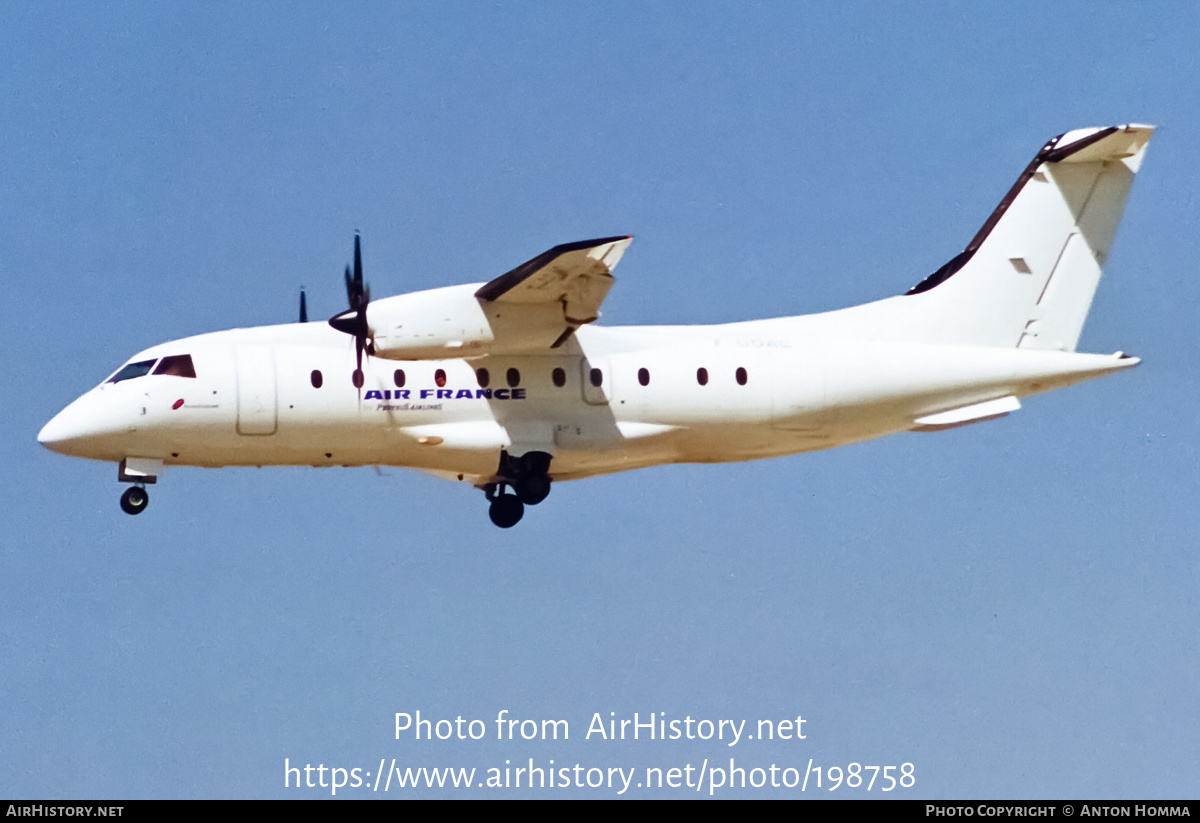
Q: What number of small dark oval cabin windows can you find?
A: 11